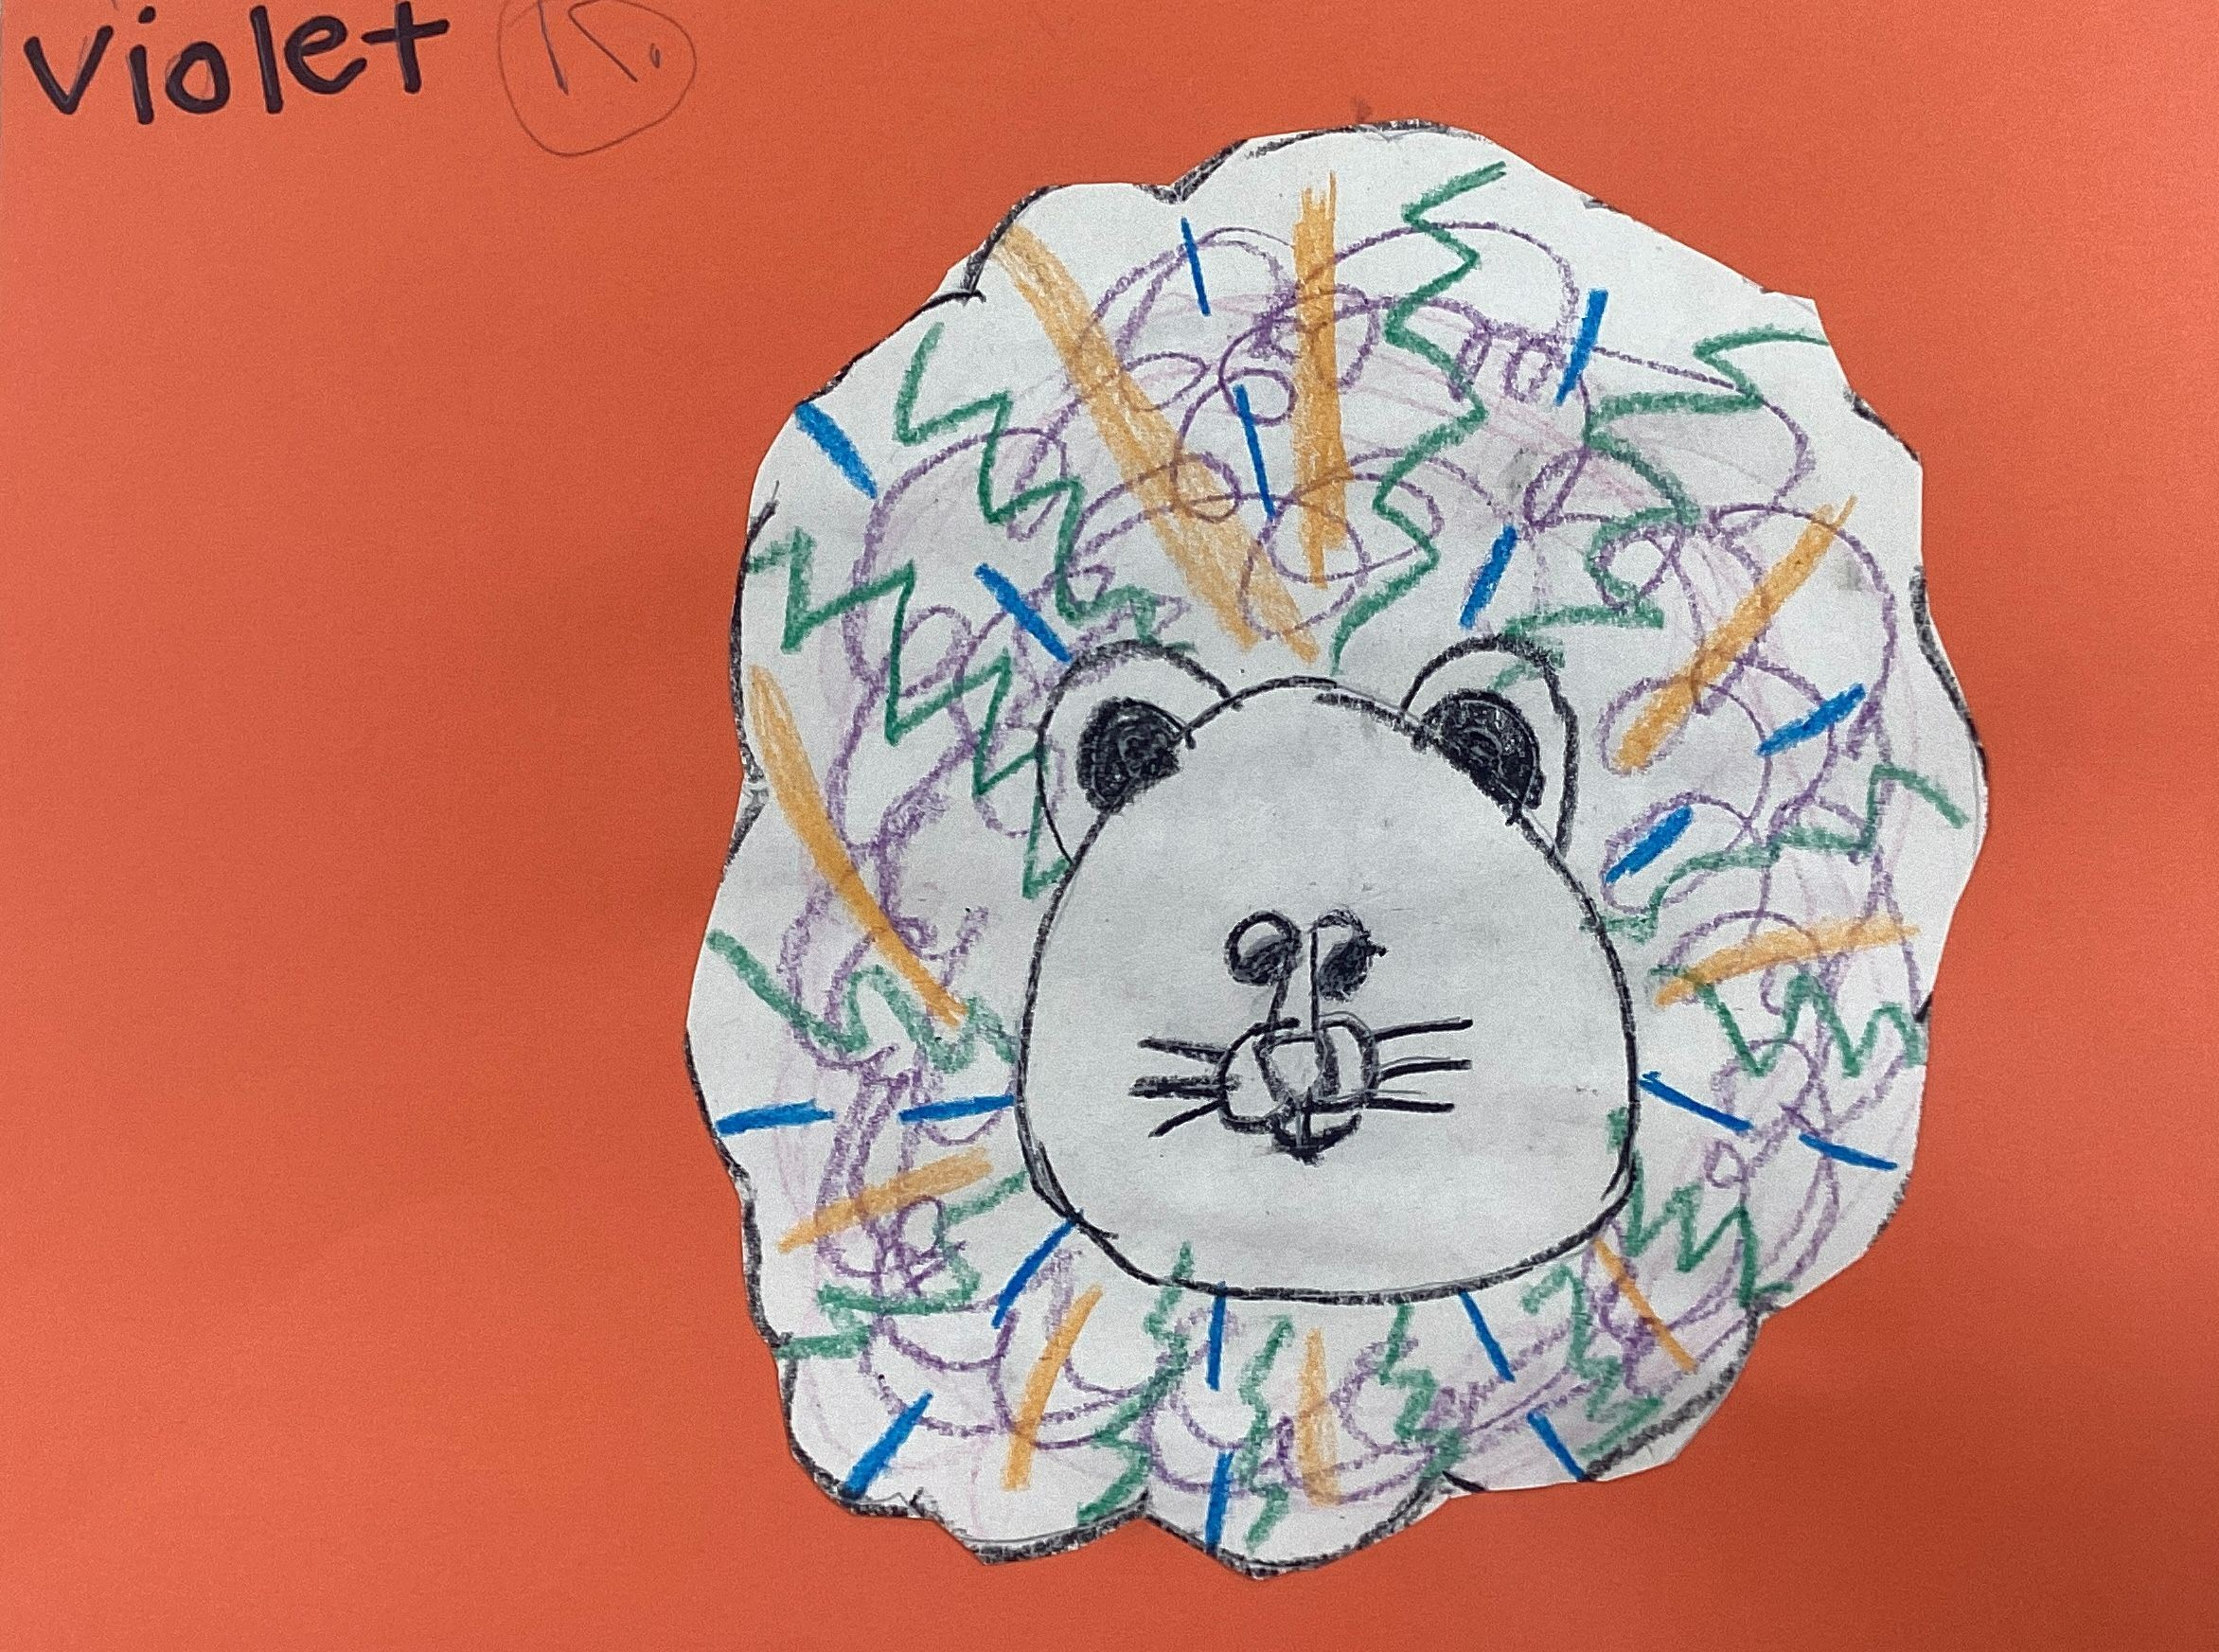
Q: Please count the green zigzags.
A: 13